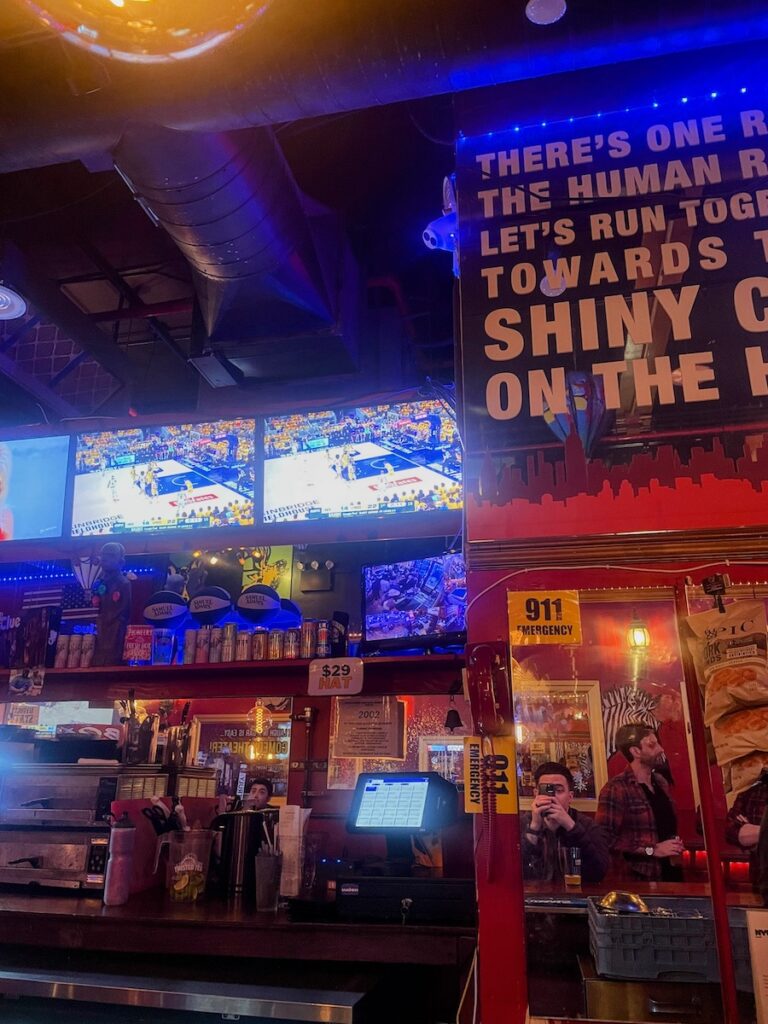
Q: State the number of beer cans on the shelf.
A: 13